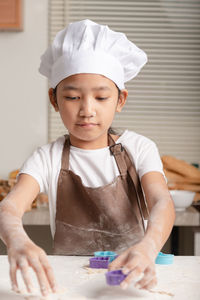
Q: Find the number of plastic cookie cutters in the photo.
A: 4